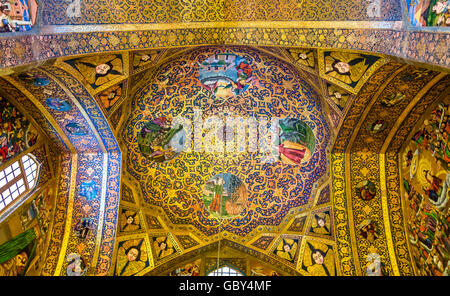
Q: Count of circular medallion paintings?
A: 4